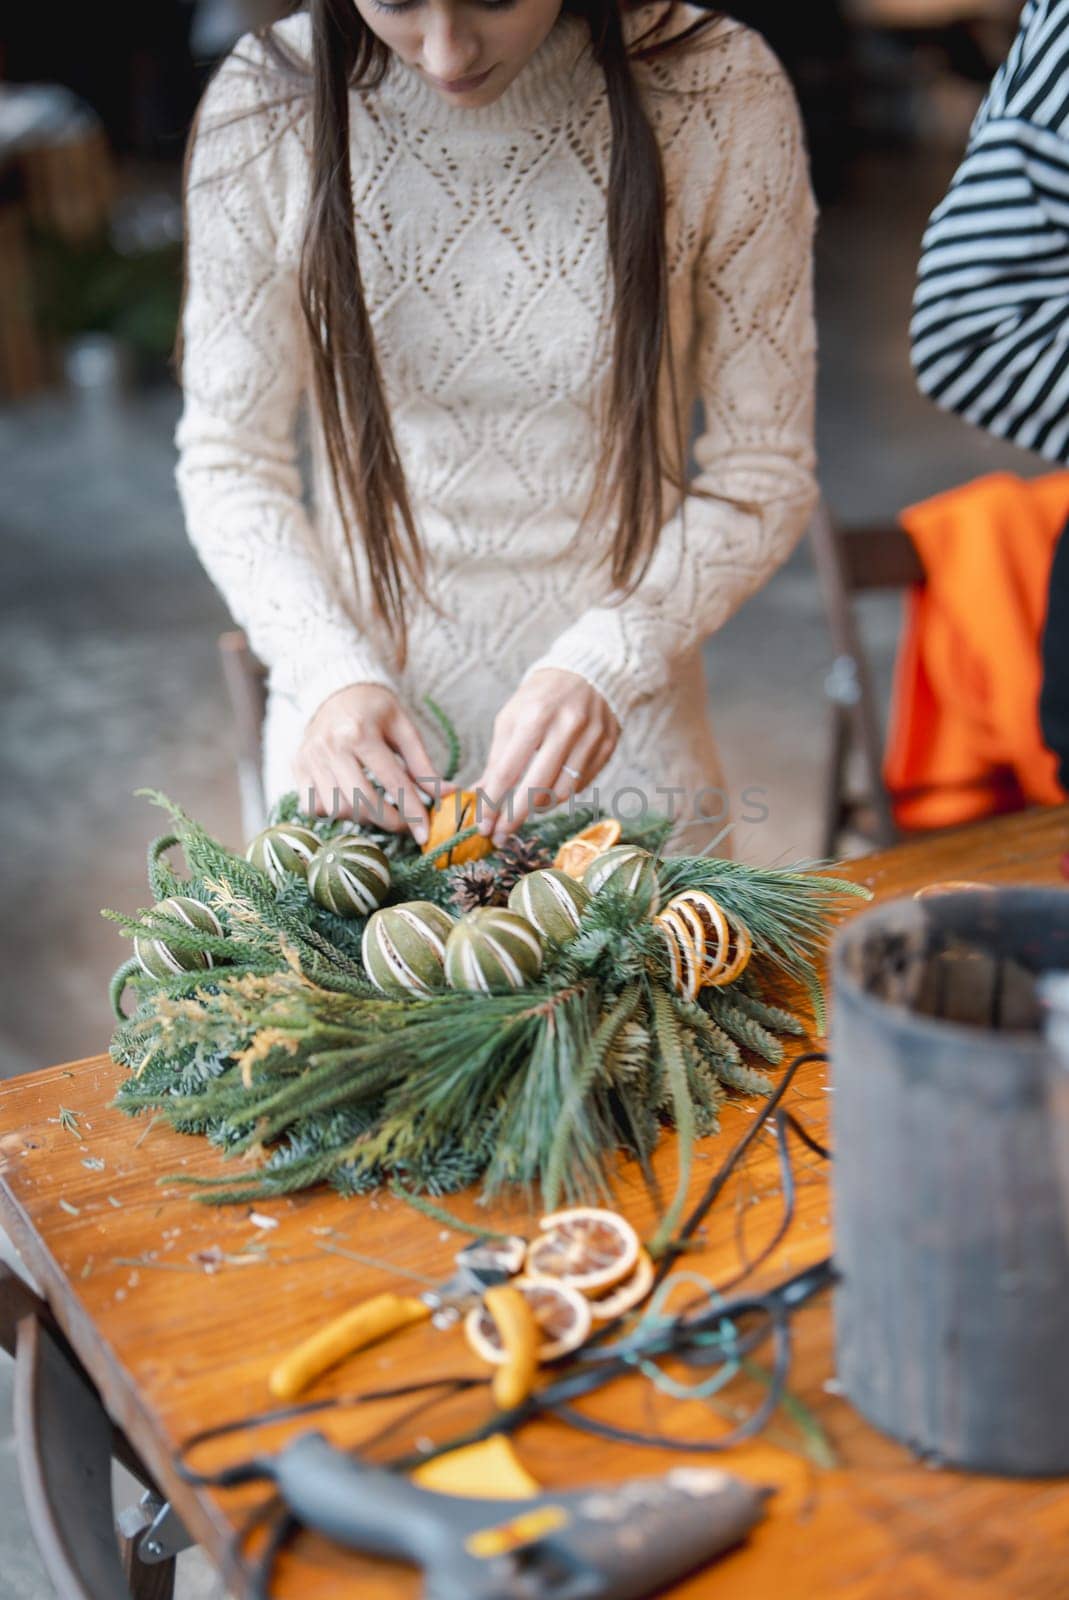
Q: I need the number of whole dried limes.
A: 7